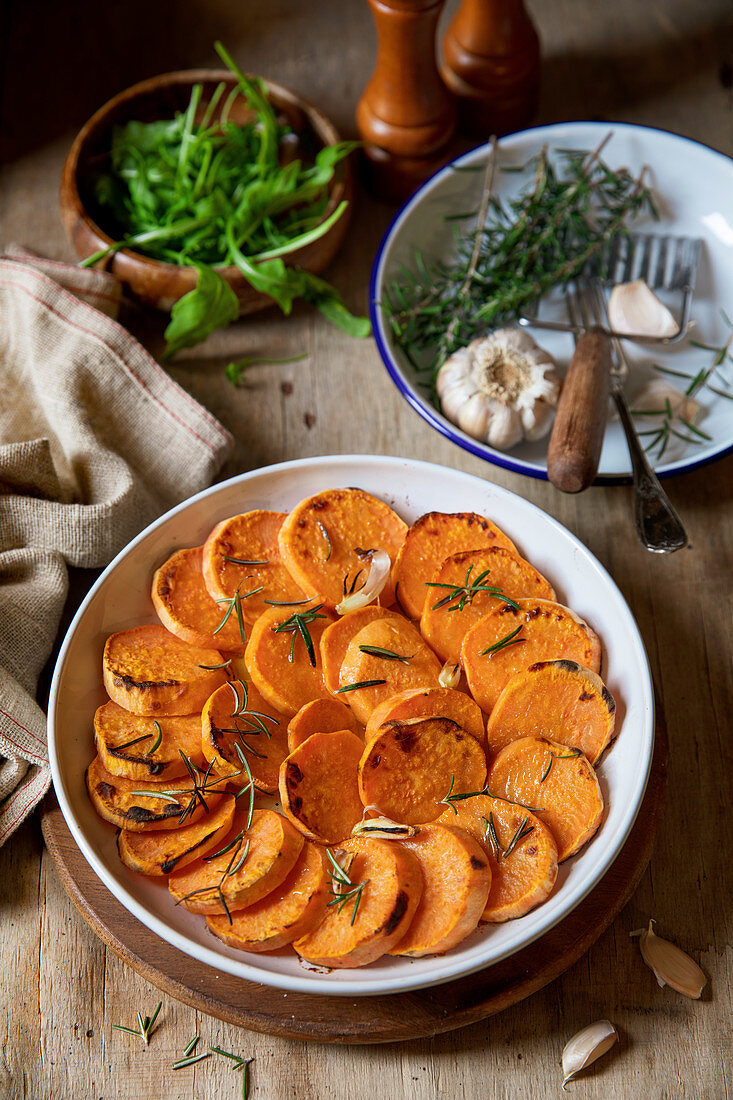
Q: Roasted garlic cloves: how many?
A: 4